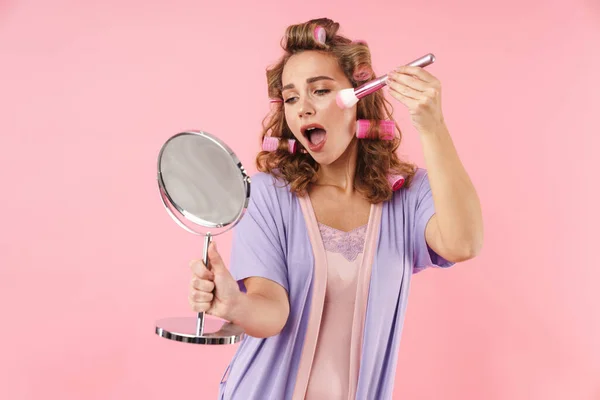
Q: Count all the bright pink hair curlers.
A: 6